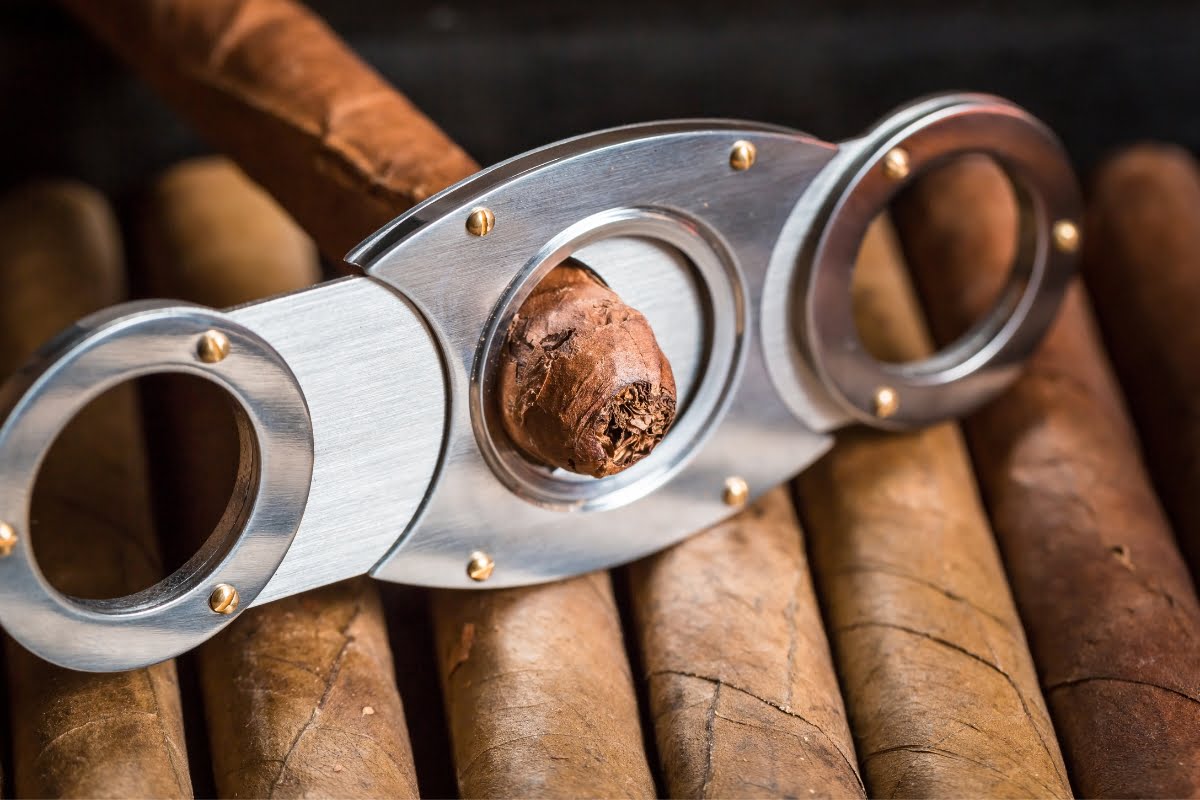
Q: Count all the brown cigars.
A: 8